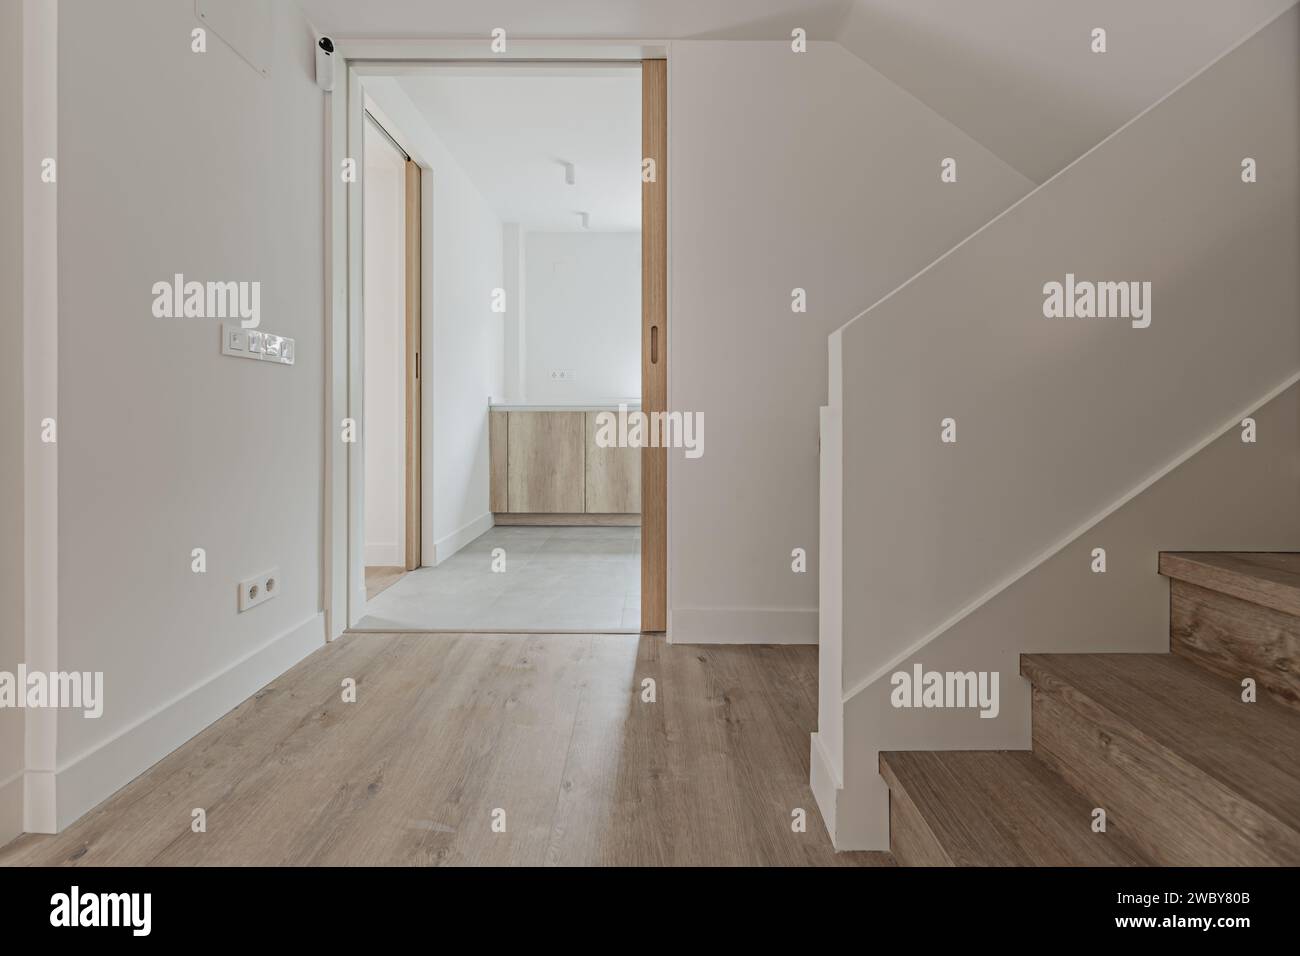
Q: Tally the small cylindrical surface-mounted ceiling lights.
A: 2